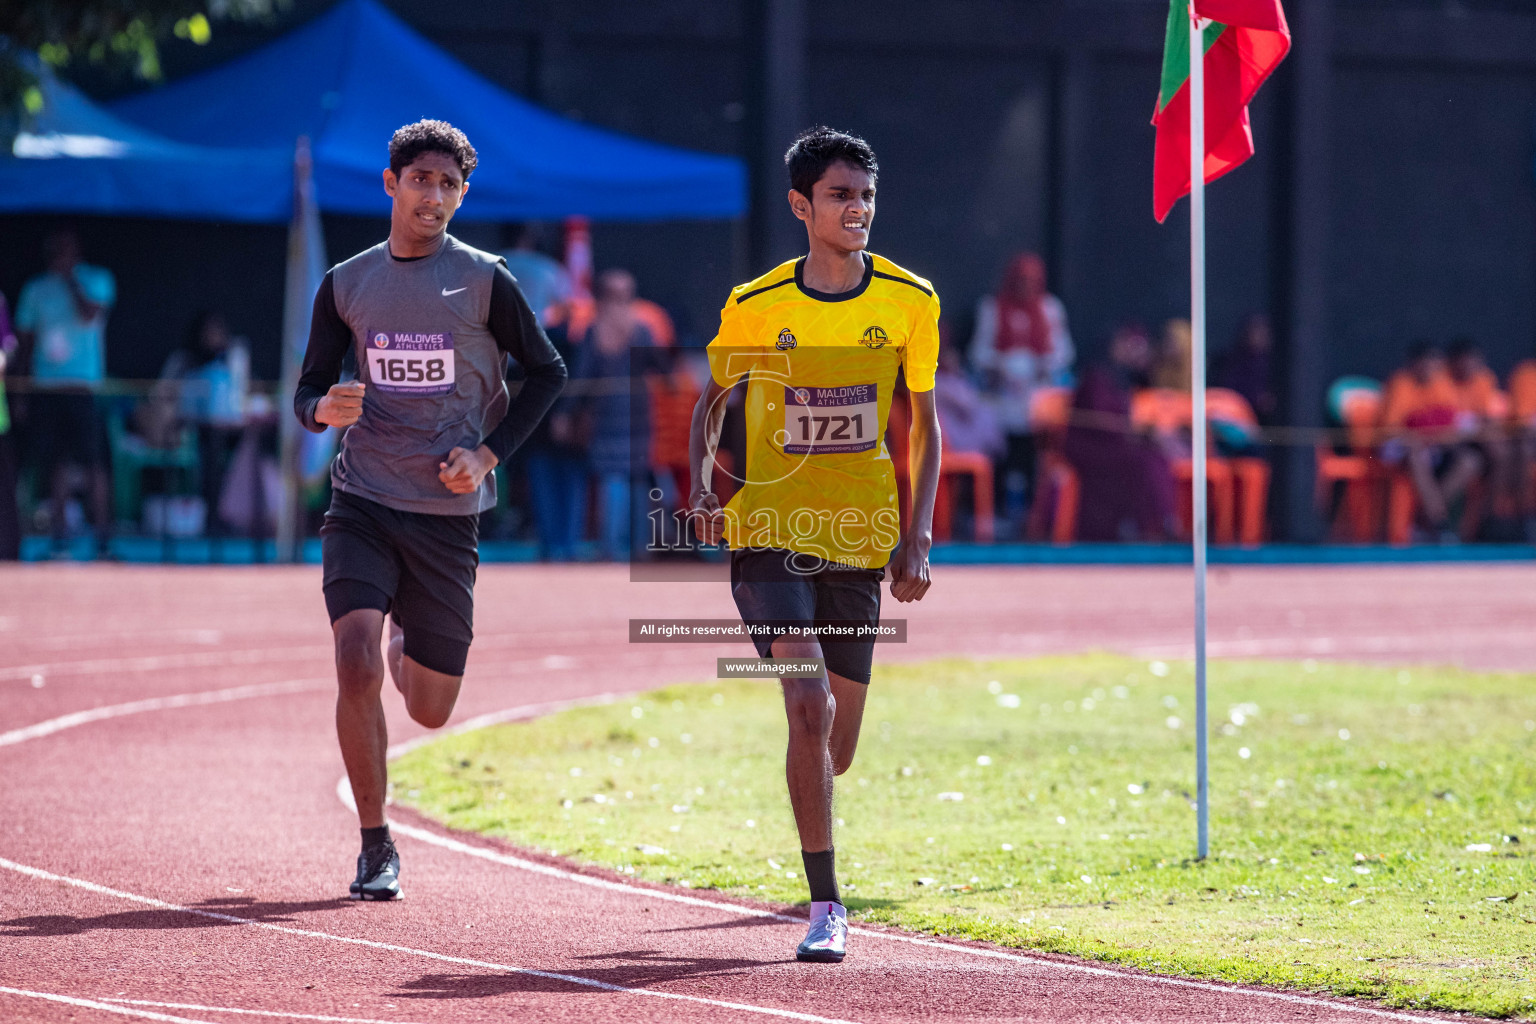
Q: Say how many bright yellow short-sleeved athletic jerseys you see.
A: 1